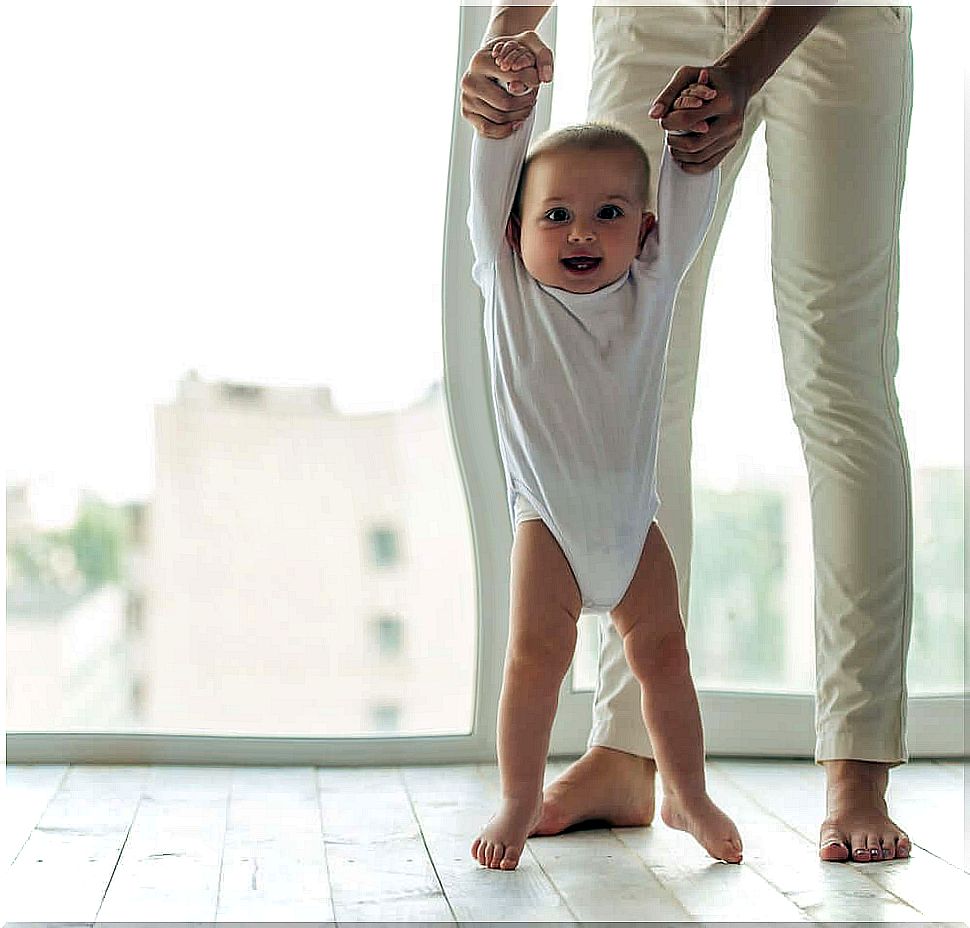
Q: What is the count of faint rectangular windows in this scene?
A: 3